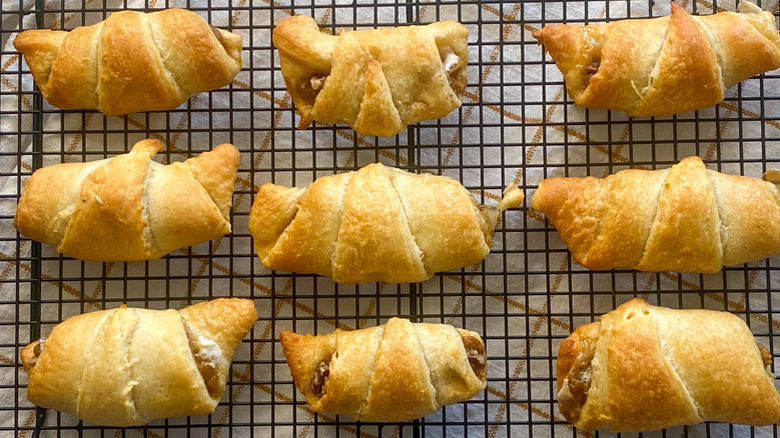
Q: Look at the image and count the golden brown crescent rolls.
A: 9